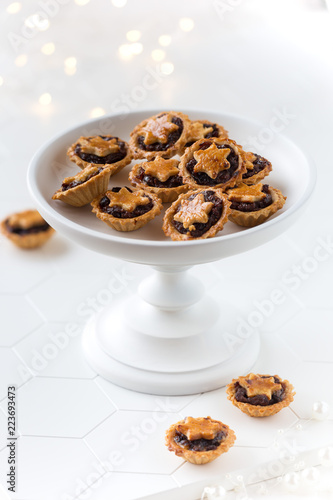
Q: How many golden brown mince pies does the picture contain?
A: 13